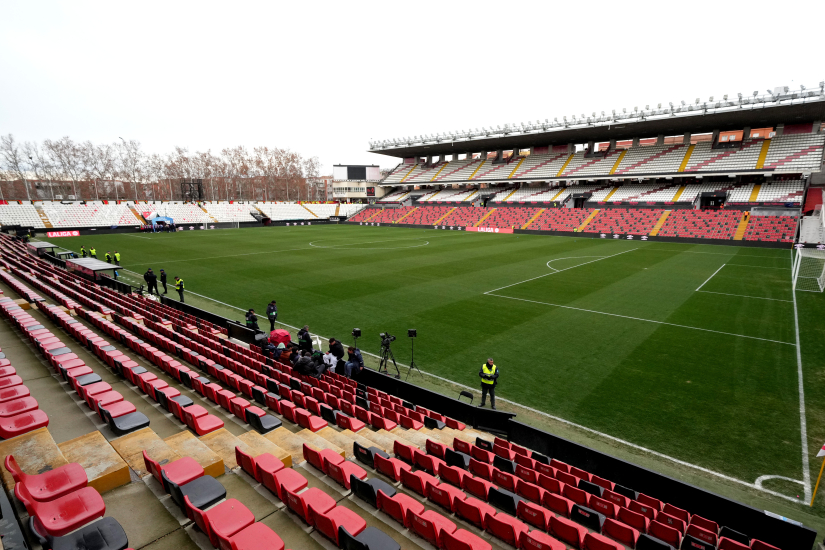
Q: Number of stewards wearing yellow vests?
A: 6